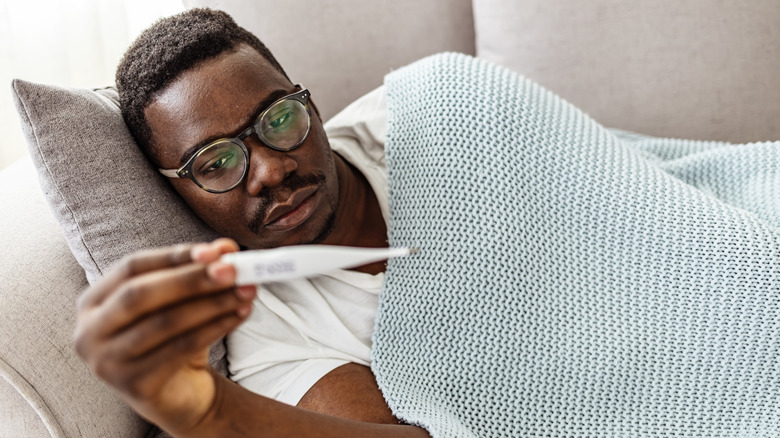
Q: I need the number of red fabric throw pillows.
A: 0